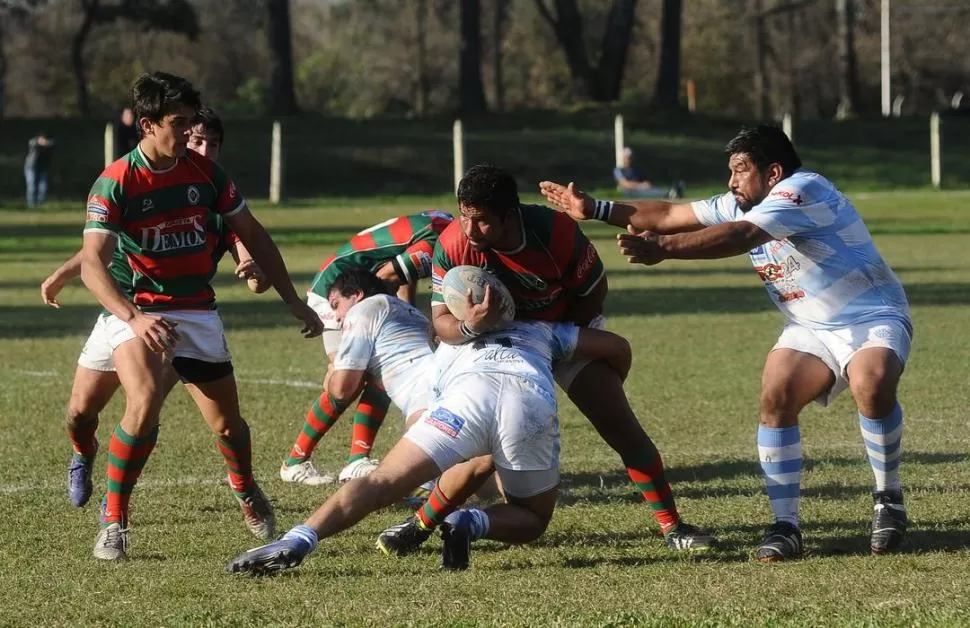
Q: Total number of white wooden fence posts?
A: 6